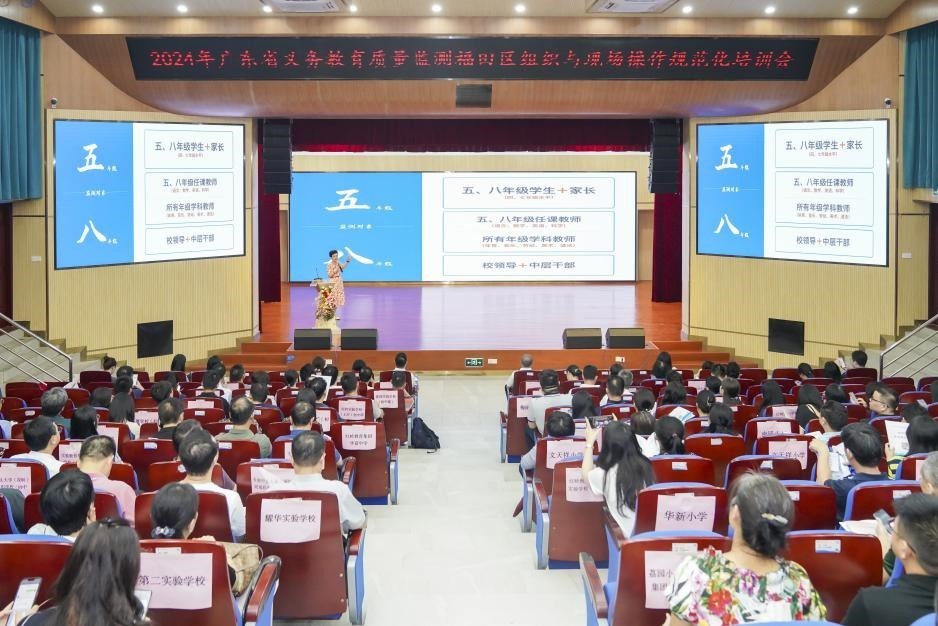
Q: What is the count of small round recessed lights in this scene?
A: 9